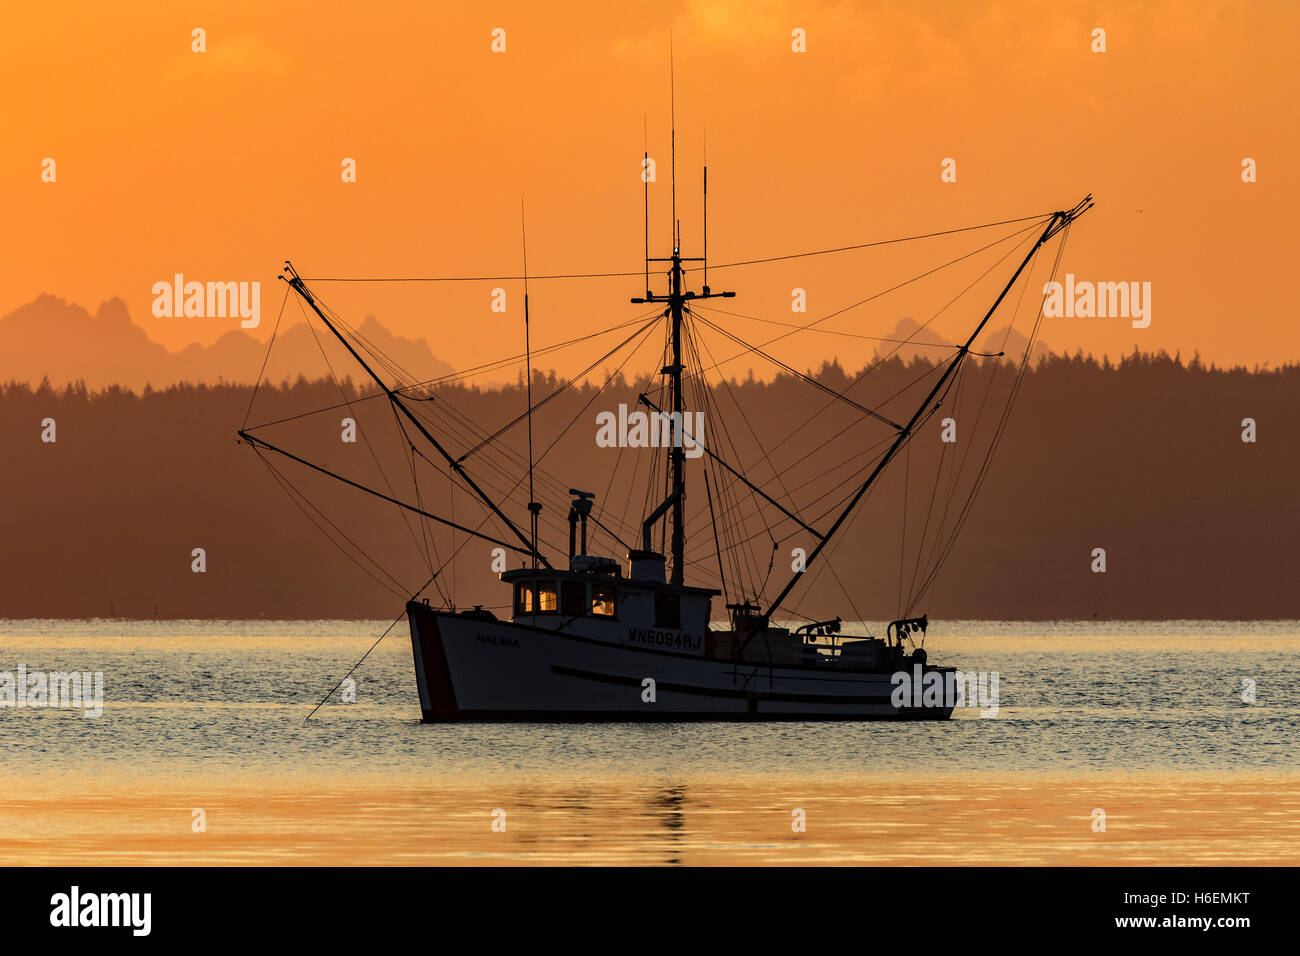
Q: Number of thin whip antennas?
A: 4